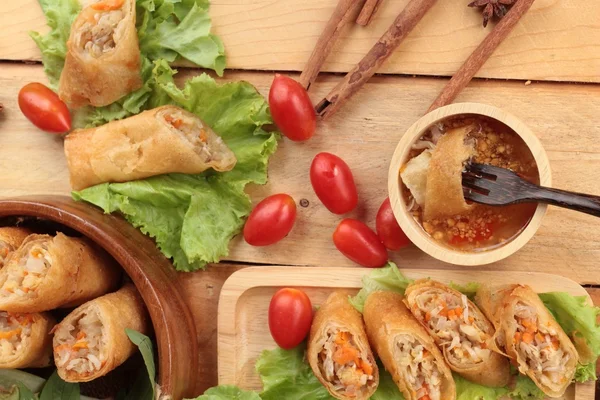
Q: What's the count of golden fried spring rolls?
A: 11